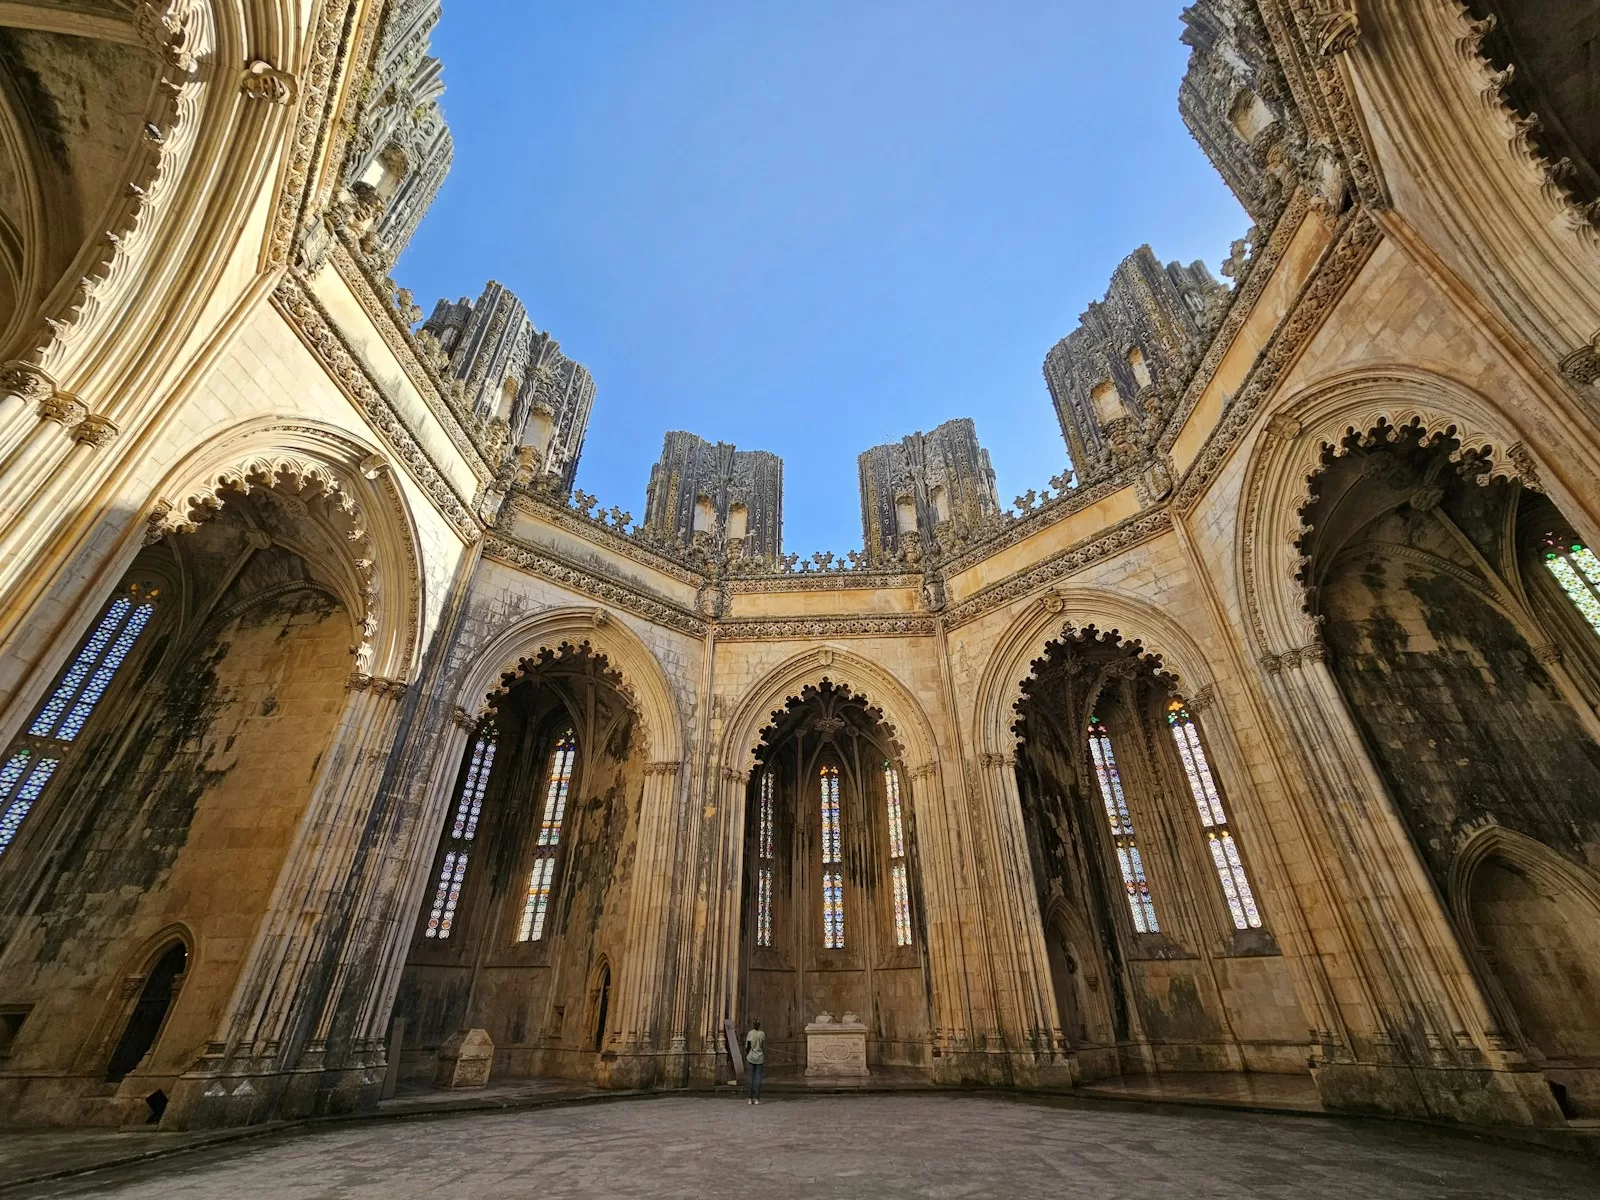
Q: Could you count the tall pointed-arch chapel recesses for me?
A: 5